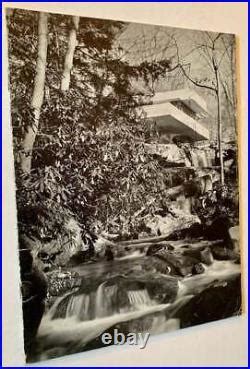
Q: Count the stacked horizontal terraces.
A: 2